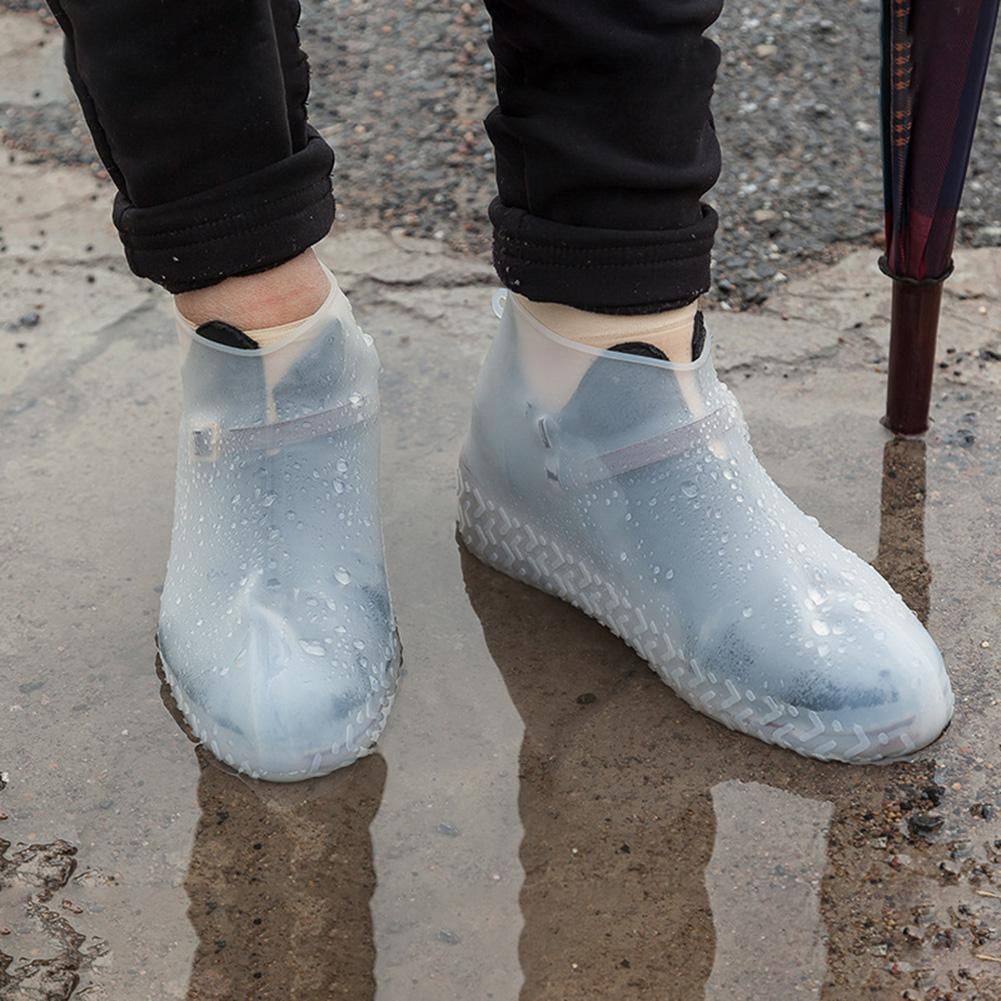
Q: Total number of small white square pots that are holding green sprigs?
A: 0